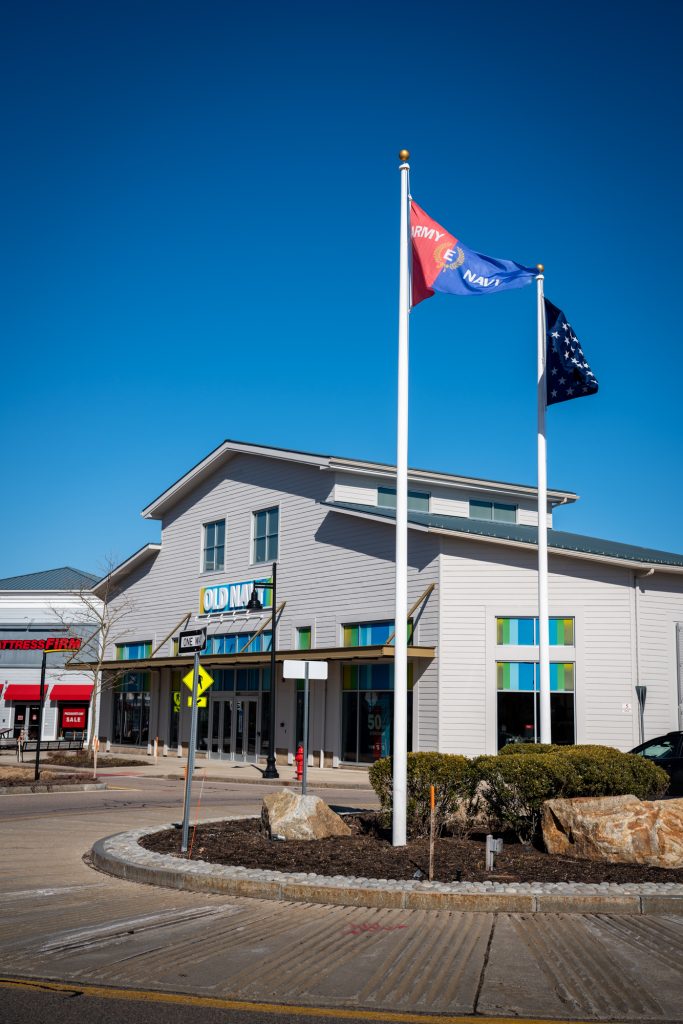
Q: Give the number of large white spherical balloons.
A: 0